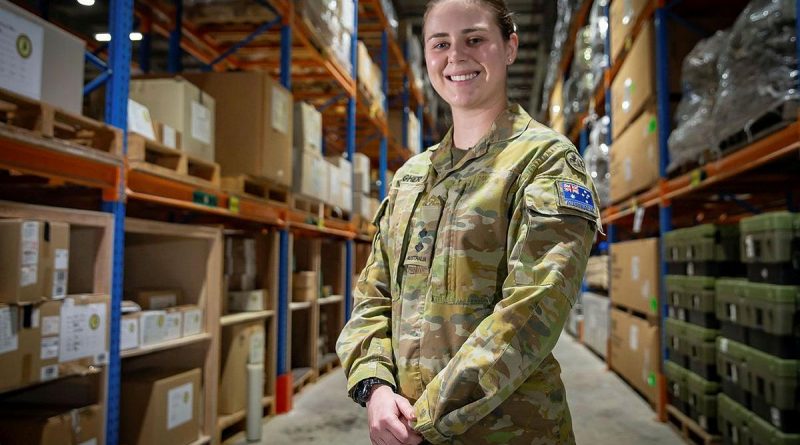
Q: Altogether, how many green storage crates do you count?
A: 8